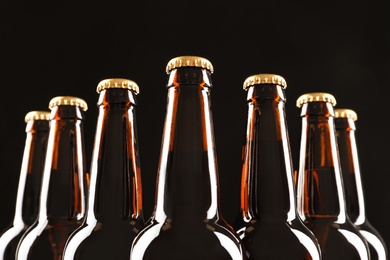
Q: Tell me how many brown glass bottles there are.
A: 7